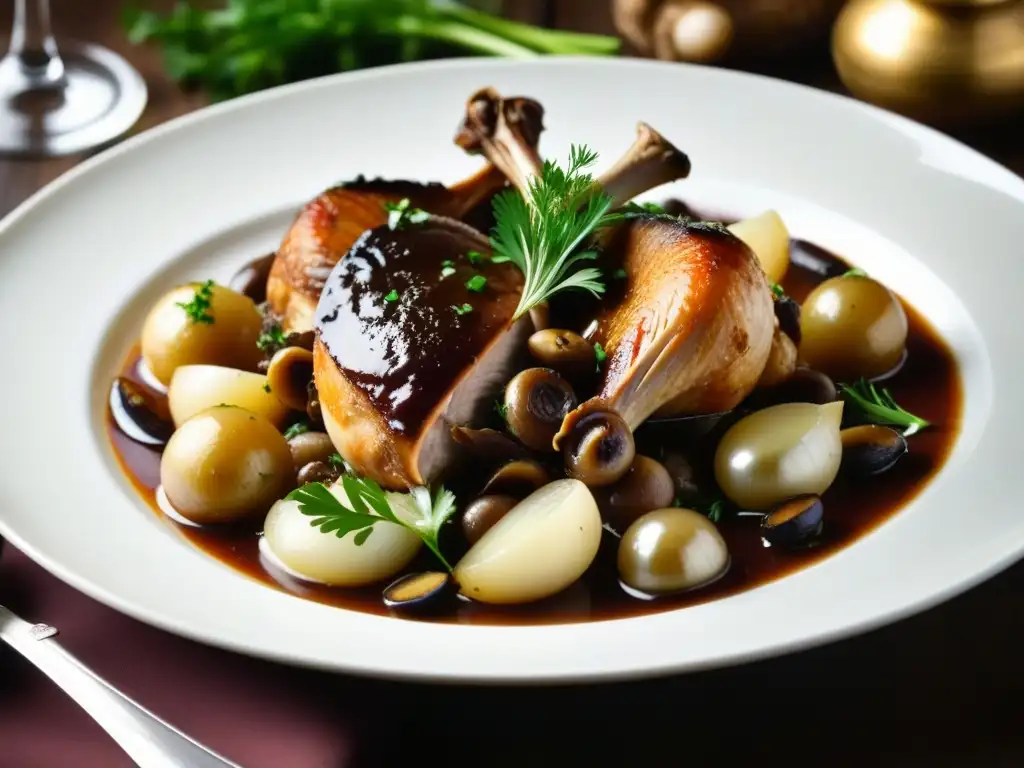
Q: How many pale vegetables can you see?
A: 9